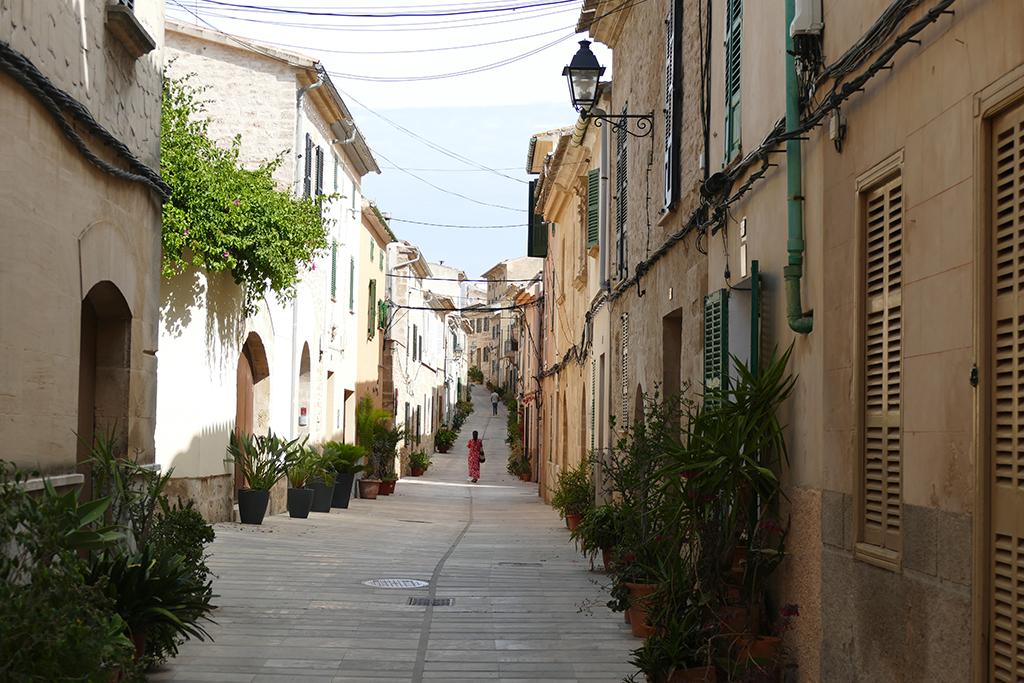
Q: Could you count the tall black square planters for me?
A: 4